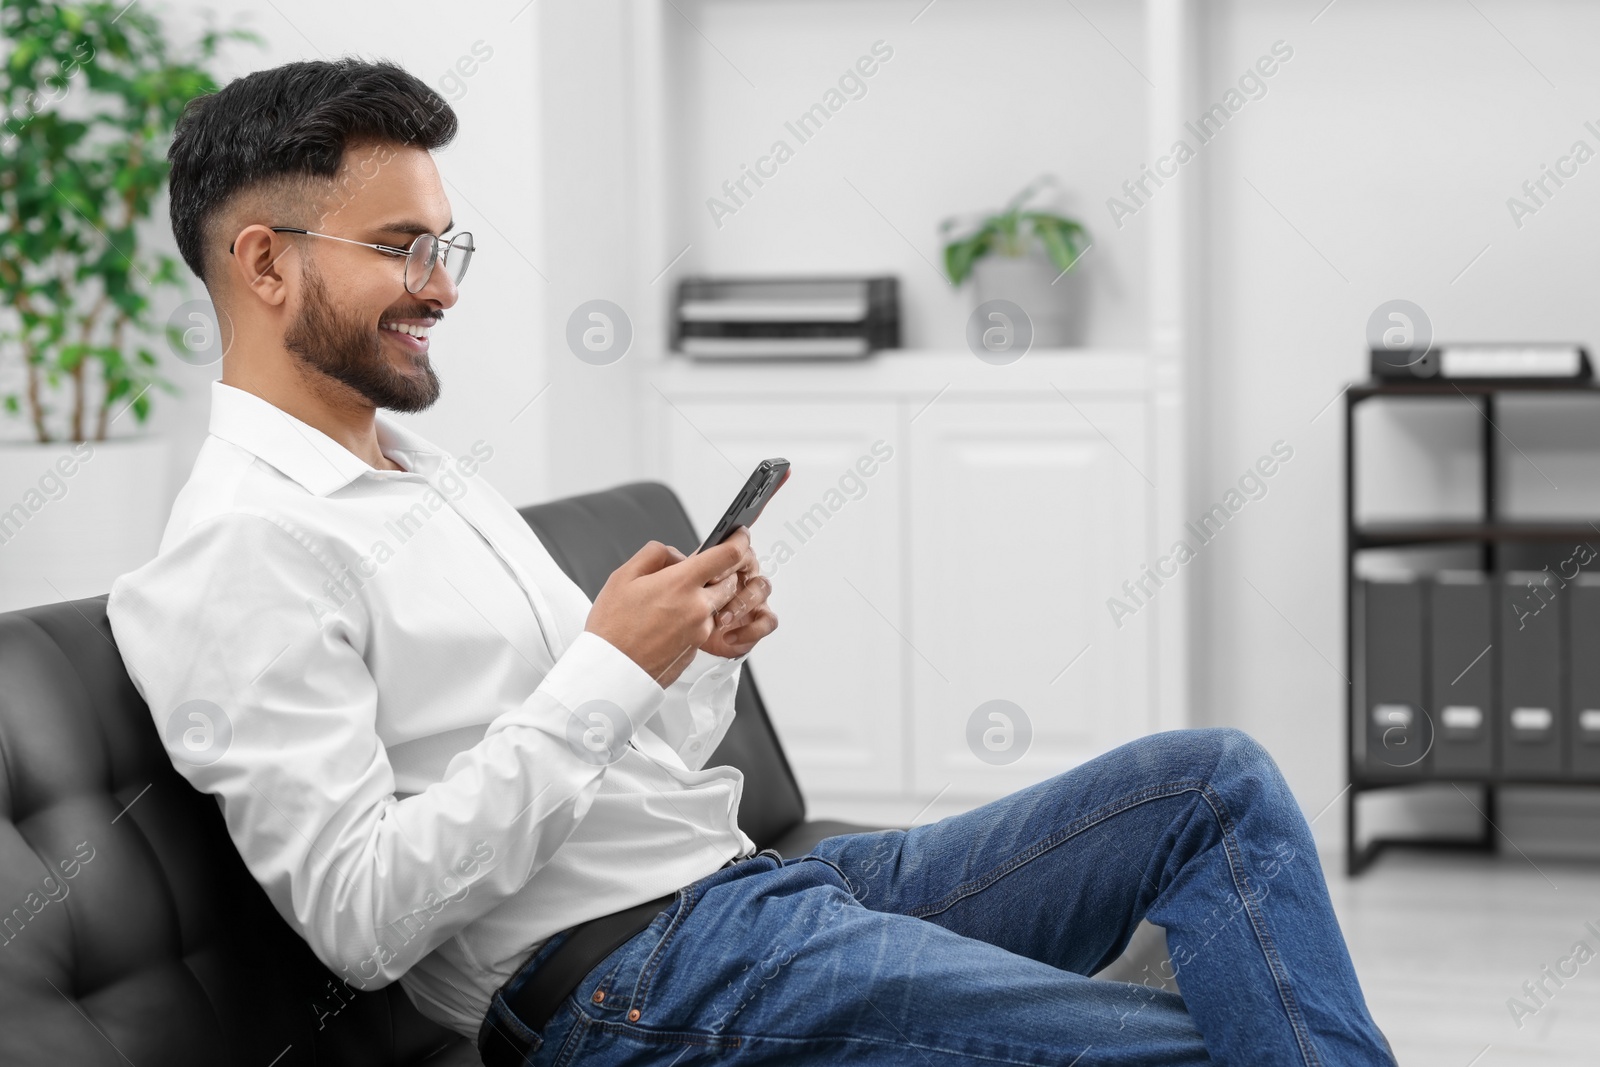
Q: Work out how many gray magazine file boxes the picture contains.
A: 4